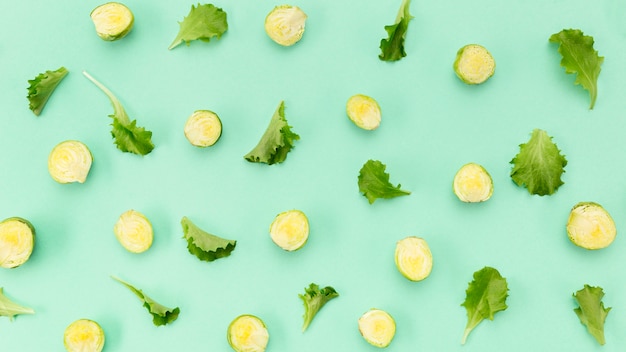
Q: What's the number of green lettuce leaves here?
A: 14